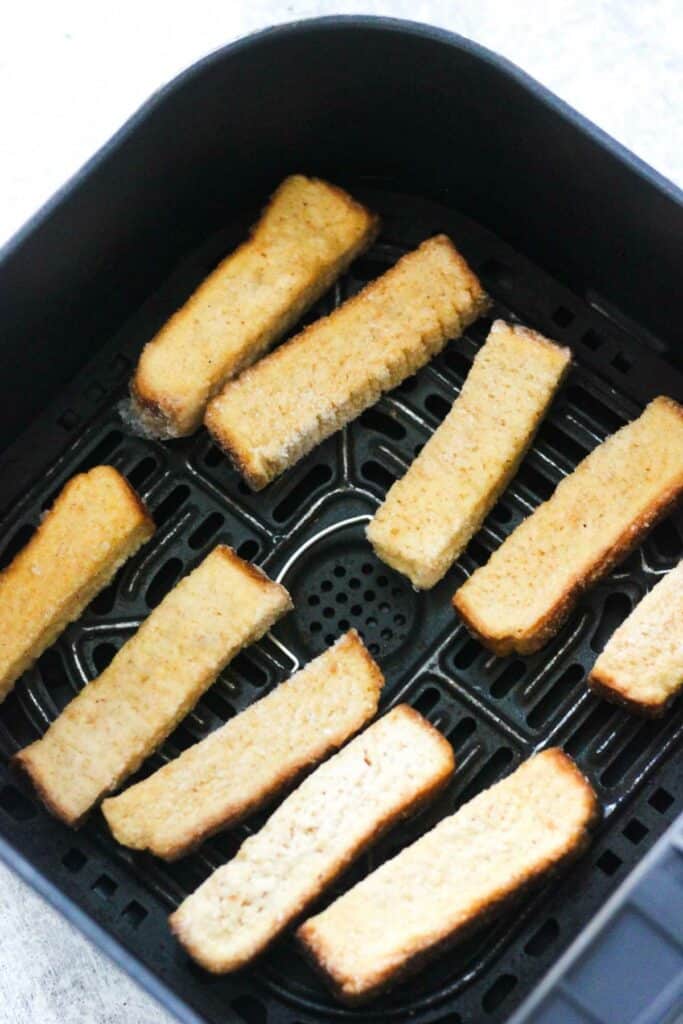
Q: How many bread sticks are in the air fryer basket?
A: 10